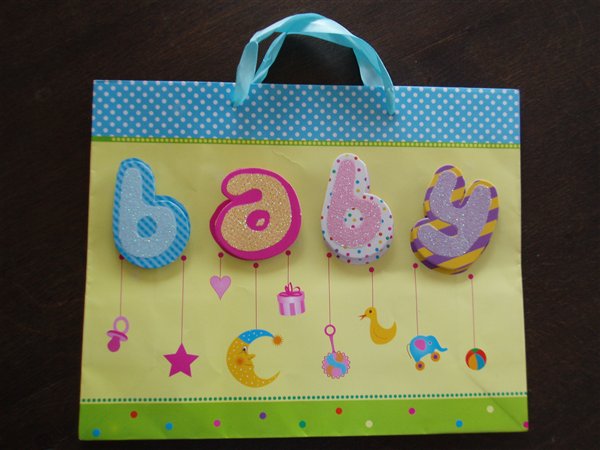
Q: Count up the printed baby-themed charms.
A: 9